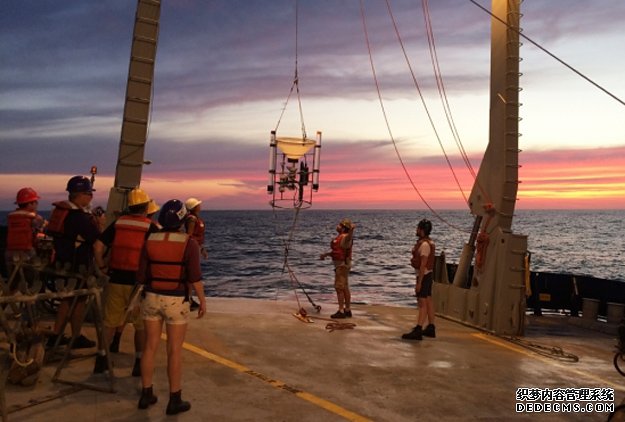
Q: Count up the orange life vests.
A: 7